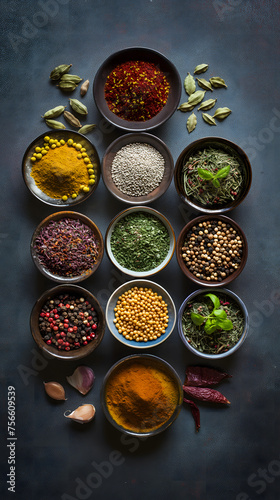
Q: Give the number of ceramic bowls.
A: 11